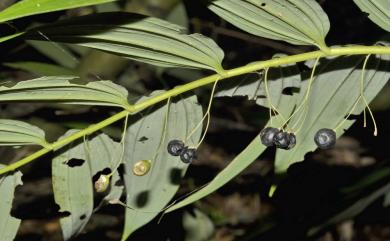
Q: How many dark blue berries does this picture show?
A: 6